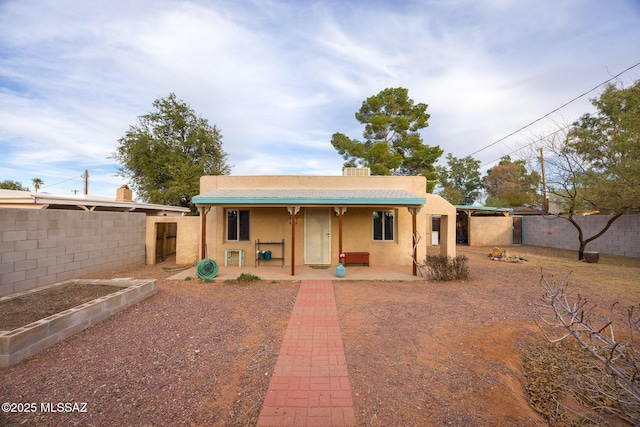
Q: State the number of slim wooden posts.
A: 4